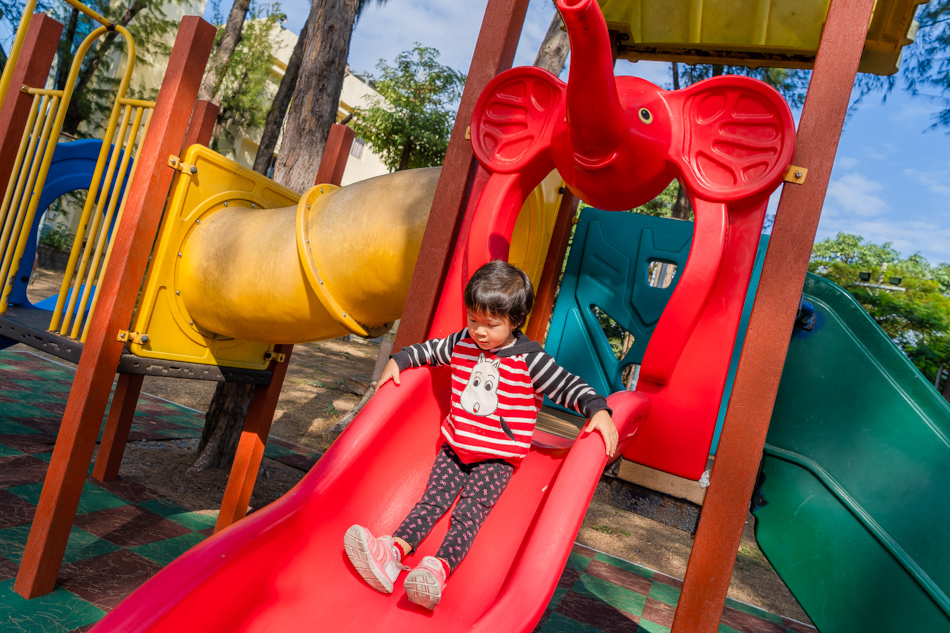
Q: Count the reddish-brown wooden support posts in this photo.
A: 7